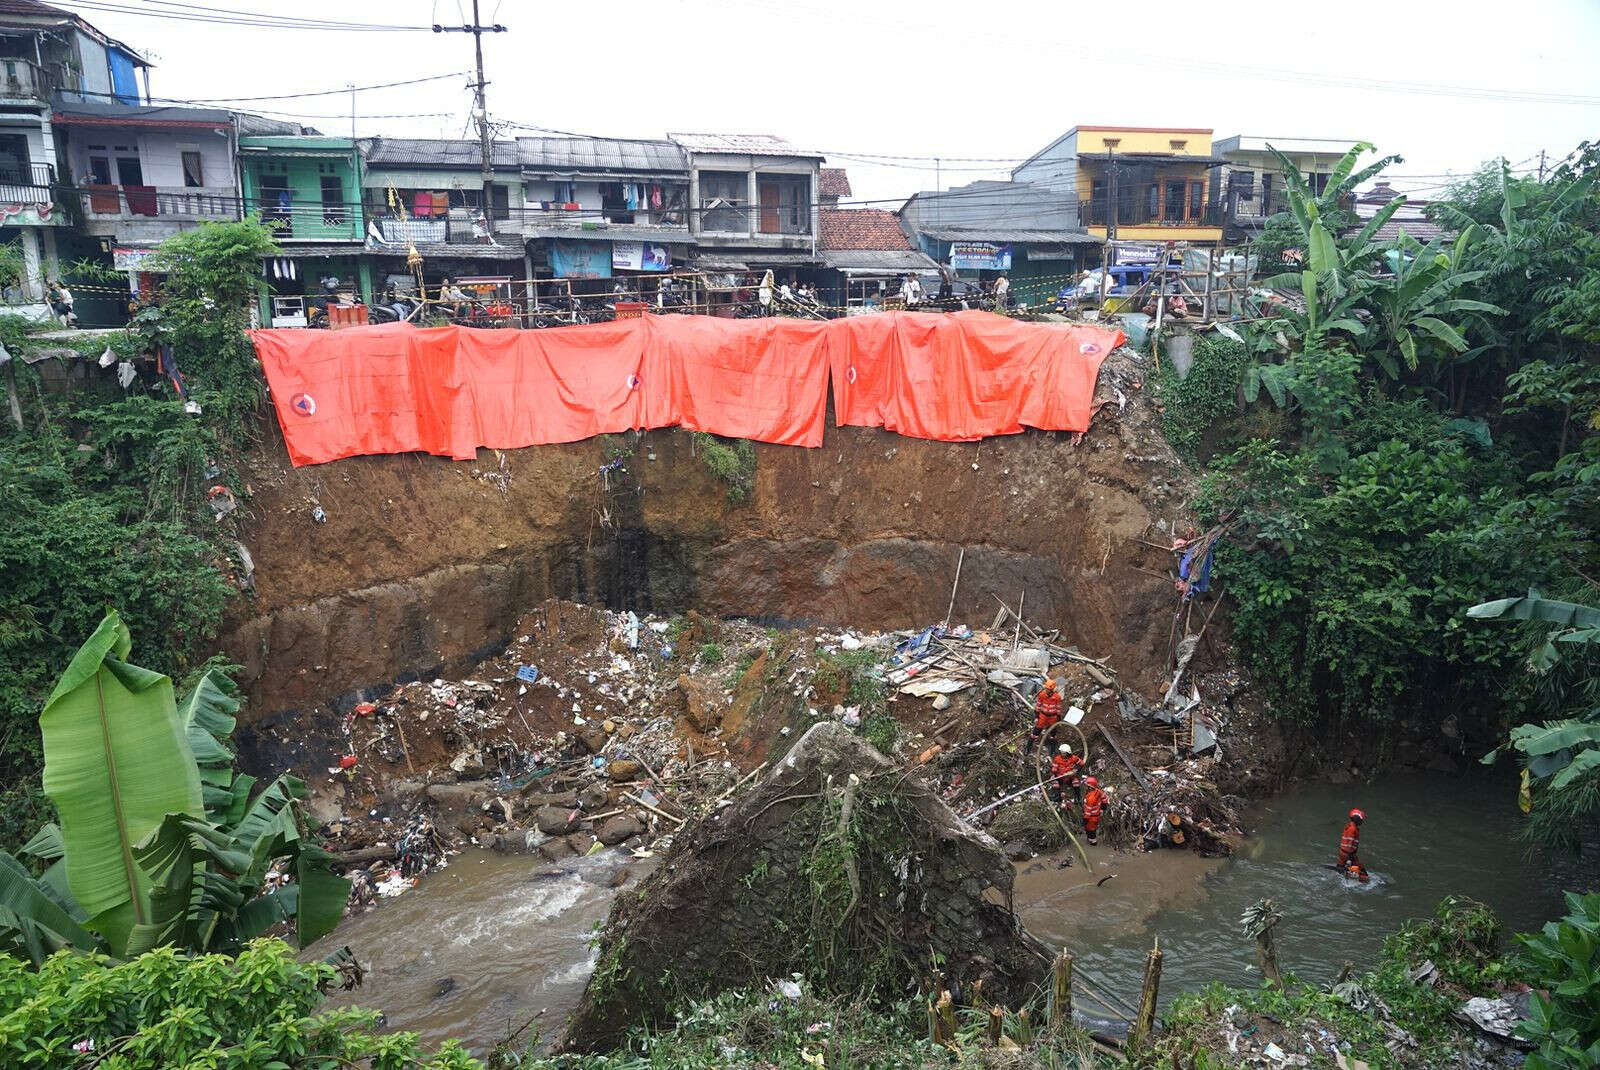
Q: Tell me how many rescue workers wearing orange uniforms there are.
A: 4